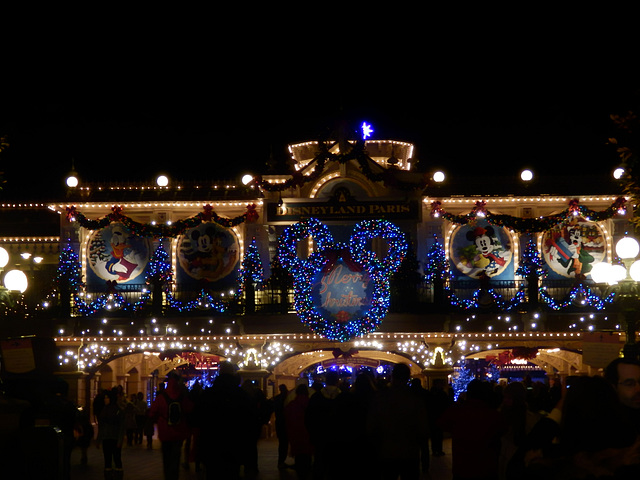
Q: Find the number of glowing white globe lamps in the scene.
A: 12